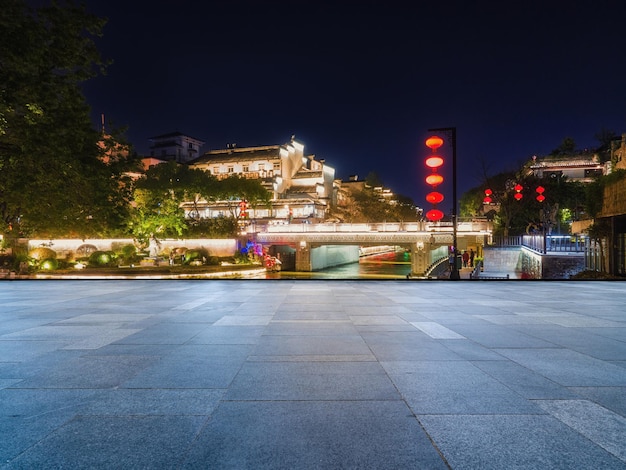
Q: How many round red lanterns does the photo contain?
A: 11